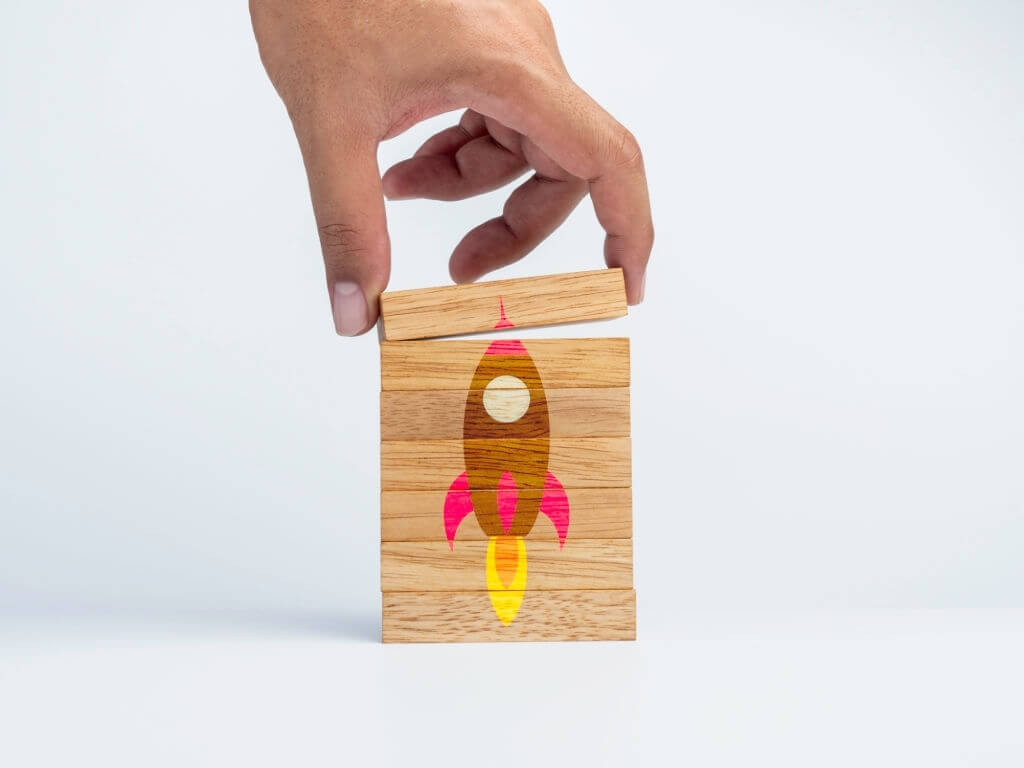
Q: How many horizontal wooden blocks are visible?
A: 7